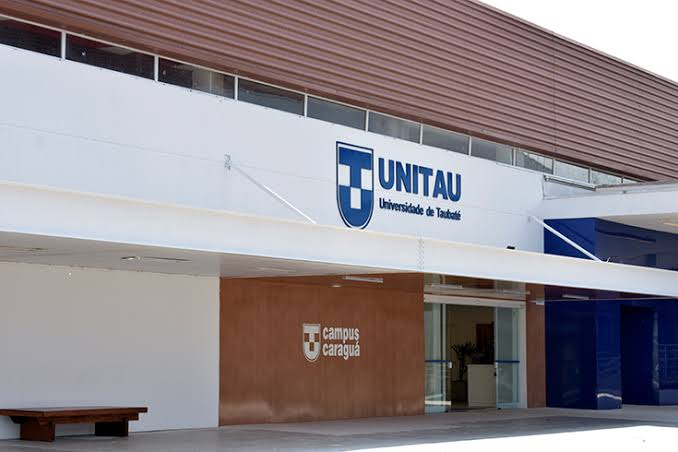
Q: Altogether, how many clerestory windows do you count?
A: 12